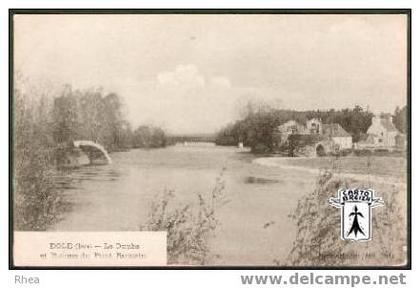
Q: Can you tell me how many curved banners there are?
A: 1